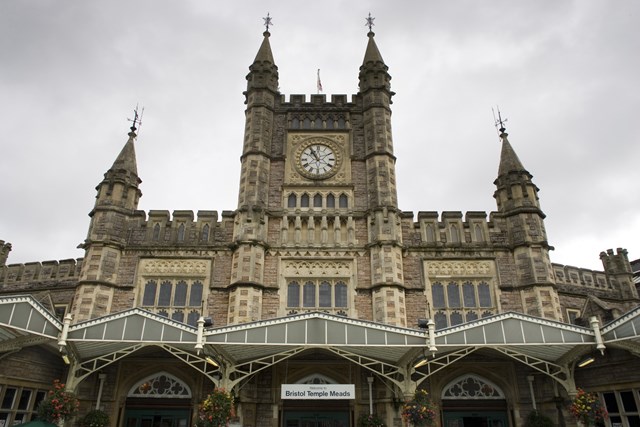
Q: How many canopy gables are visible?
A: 5